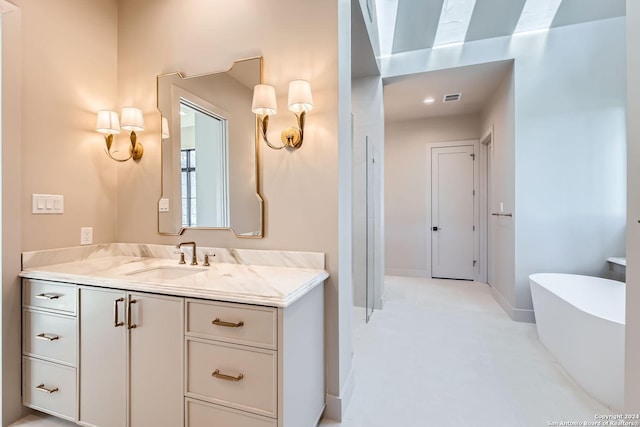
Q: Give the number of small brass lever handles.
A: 2